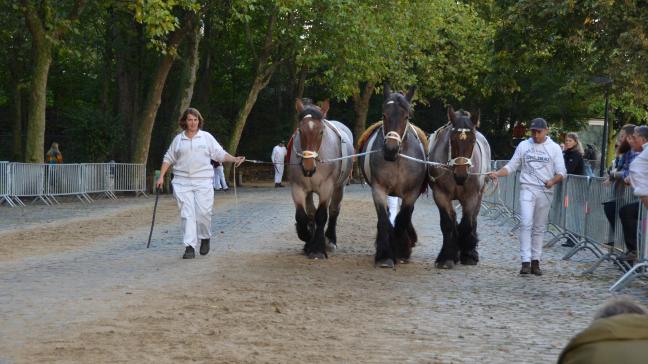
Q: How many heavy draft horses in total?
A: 3